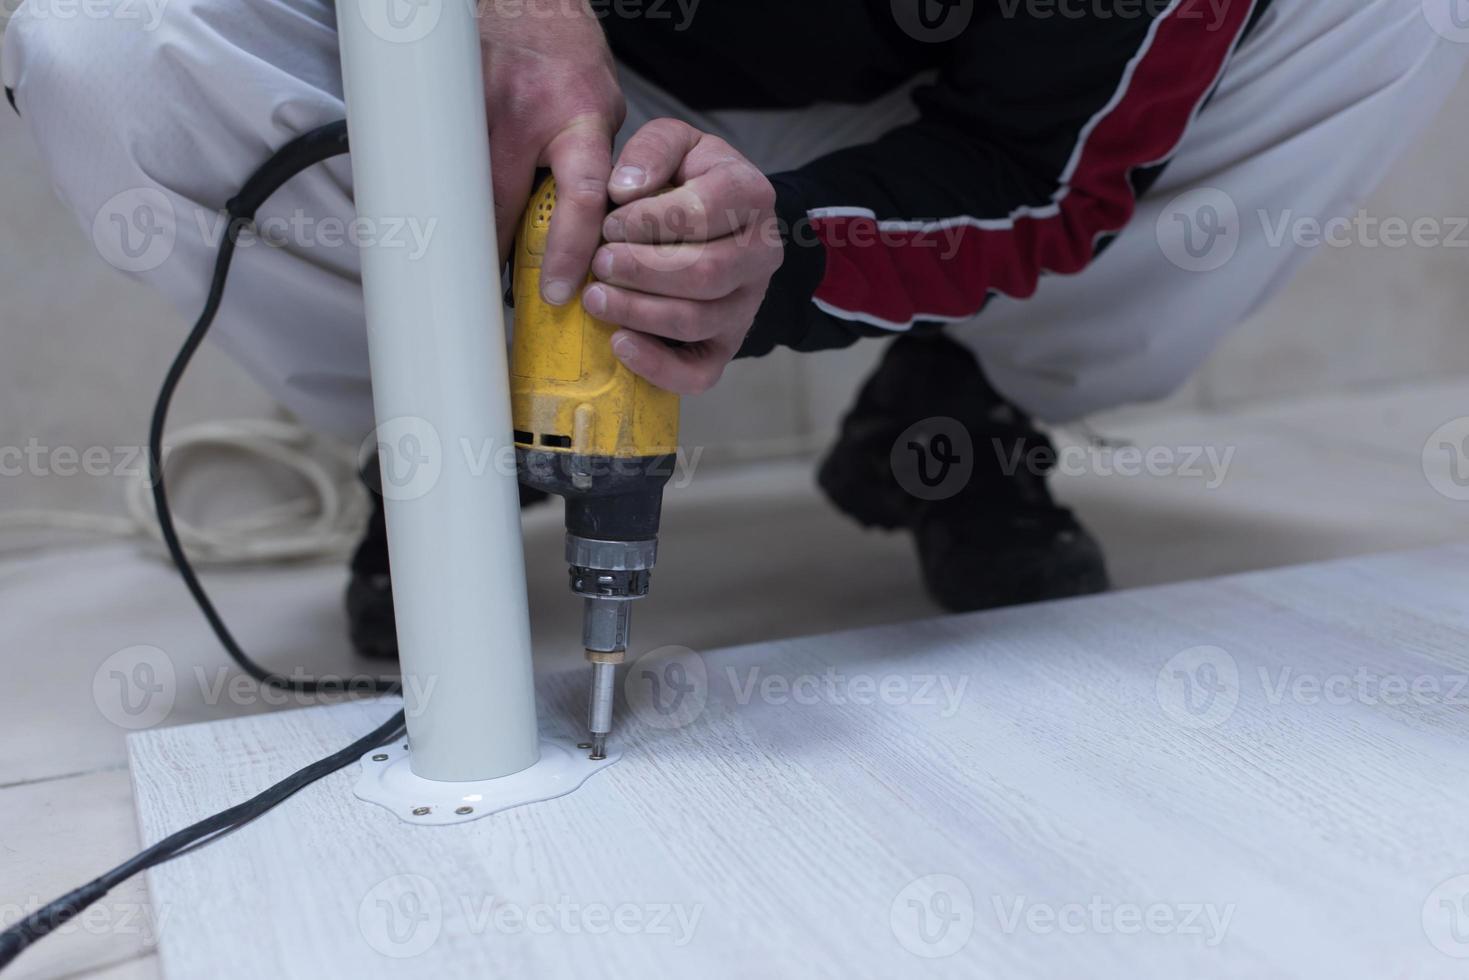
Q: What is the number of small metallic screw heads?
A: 6